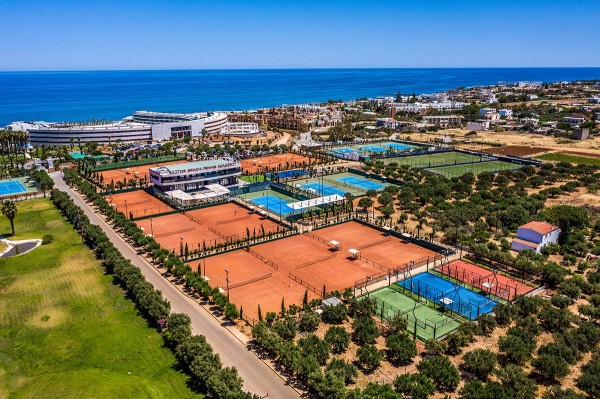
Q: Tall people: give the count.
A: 0